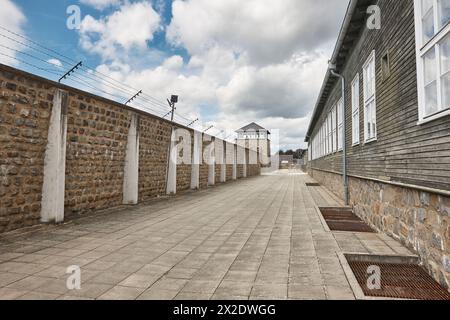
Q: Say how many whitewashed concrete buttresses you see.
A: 8